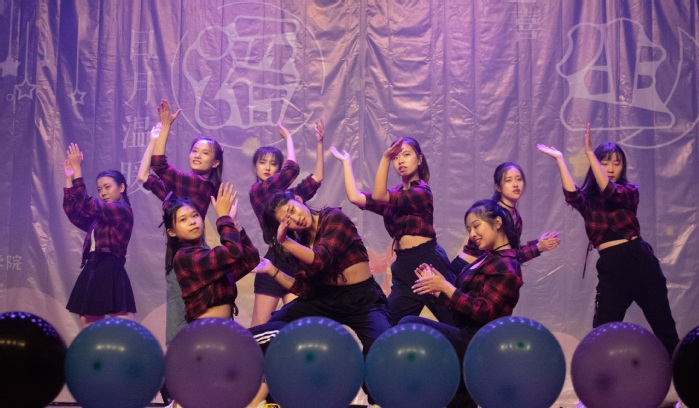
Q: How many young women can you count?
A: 9